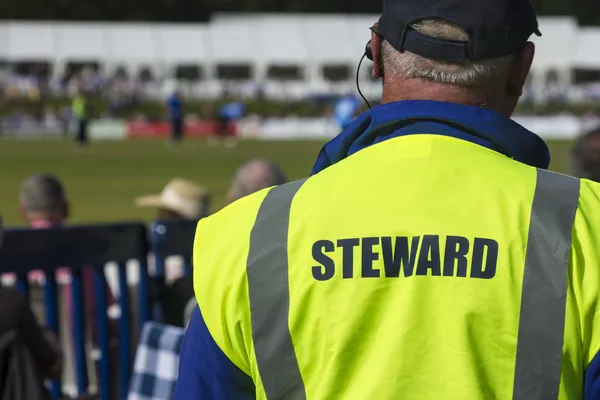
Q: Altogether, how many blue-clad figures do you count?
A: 3